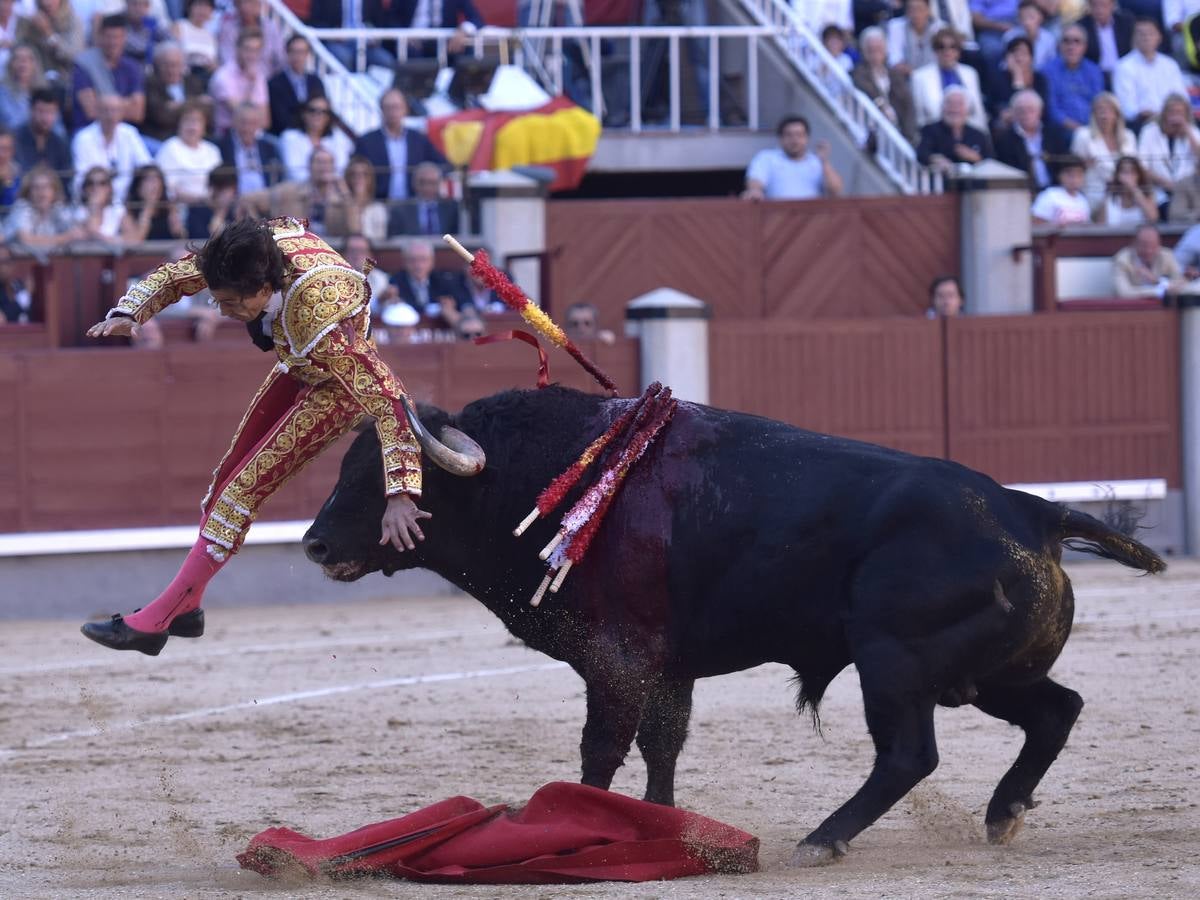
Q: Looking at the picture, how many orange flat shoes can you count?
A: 0